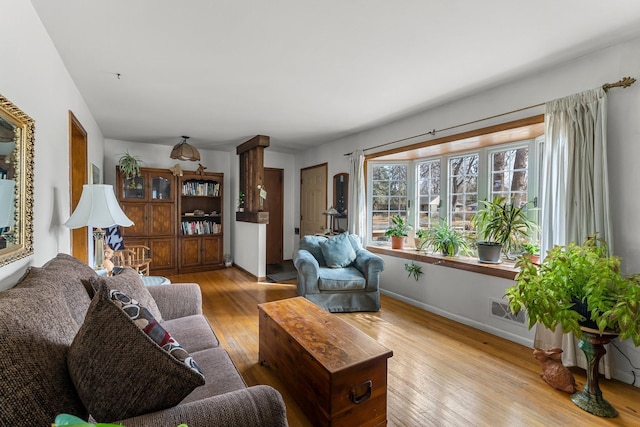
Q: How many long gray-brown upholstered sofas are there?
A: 1